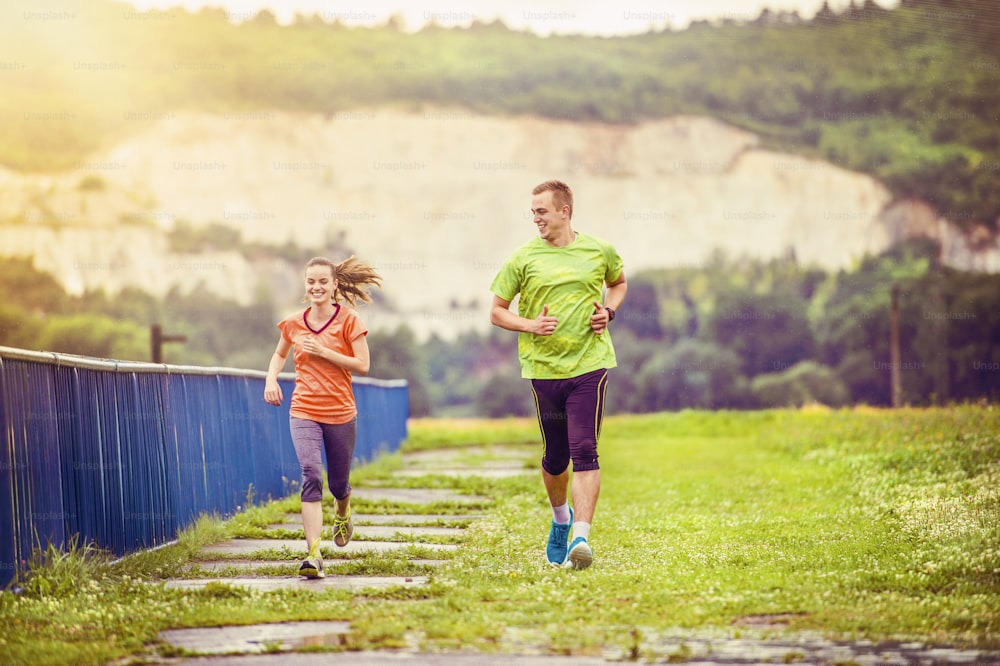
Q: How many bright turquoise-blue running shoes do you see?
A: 2